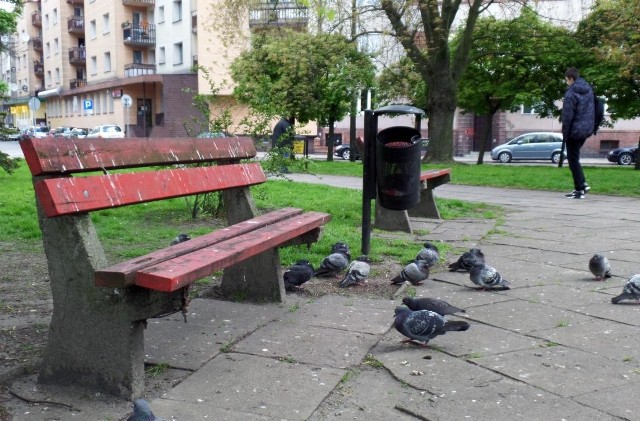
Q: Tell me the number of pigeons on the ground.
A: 14